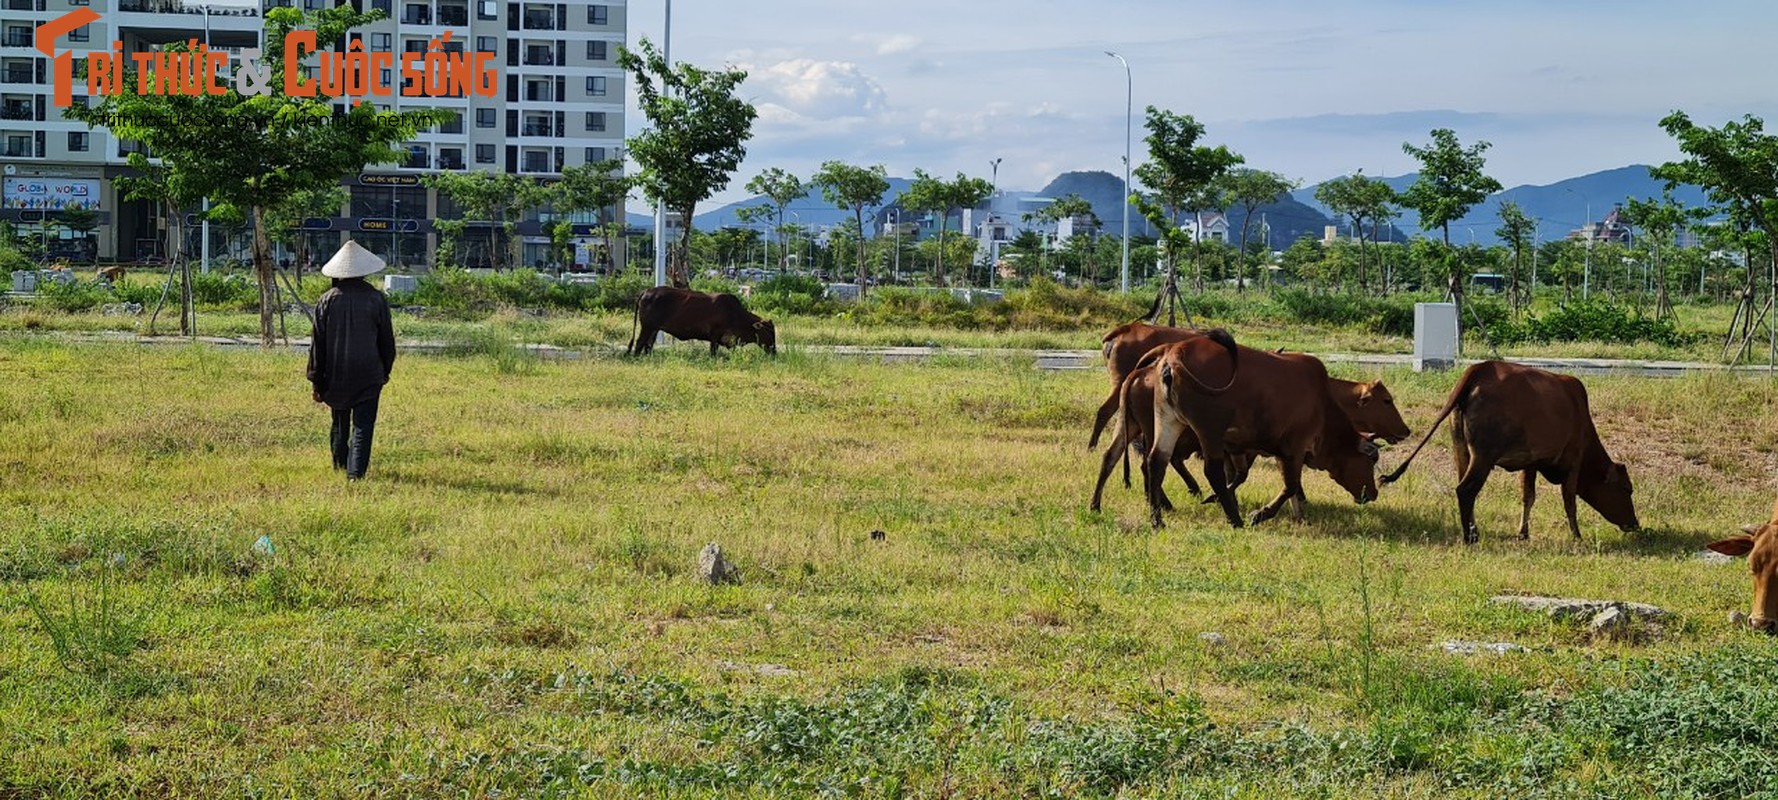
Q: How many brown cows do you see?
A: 6